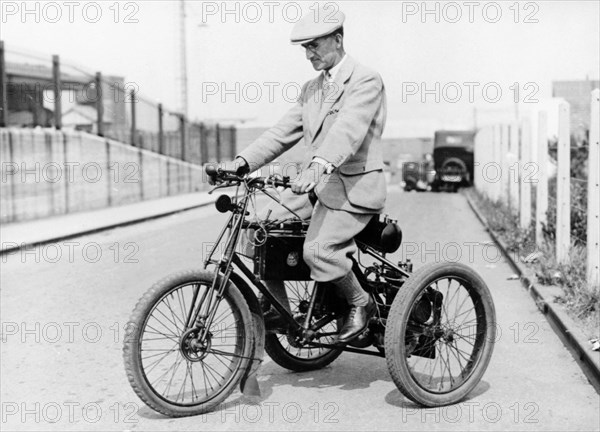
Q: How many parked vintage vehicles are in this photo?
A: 2